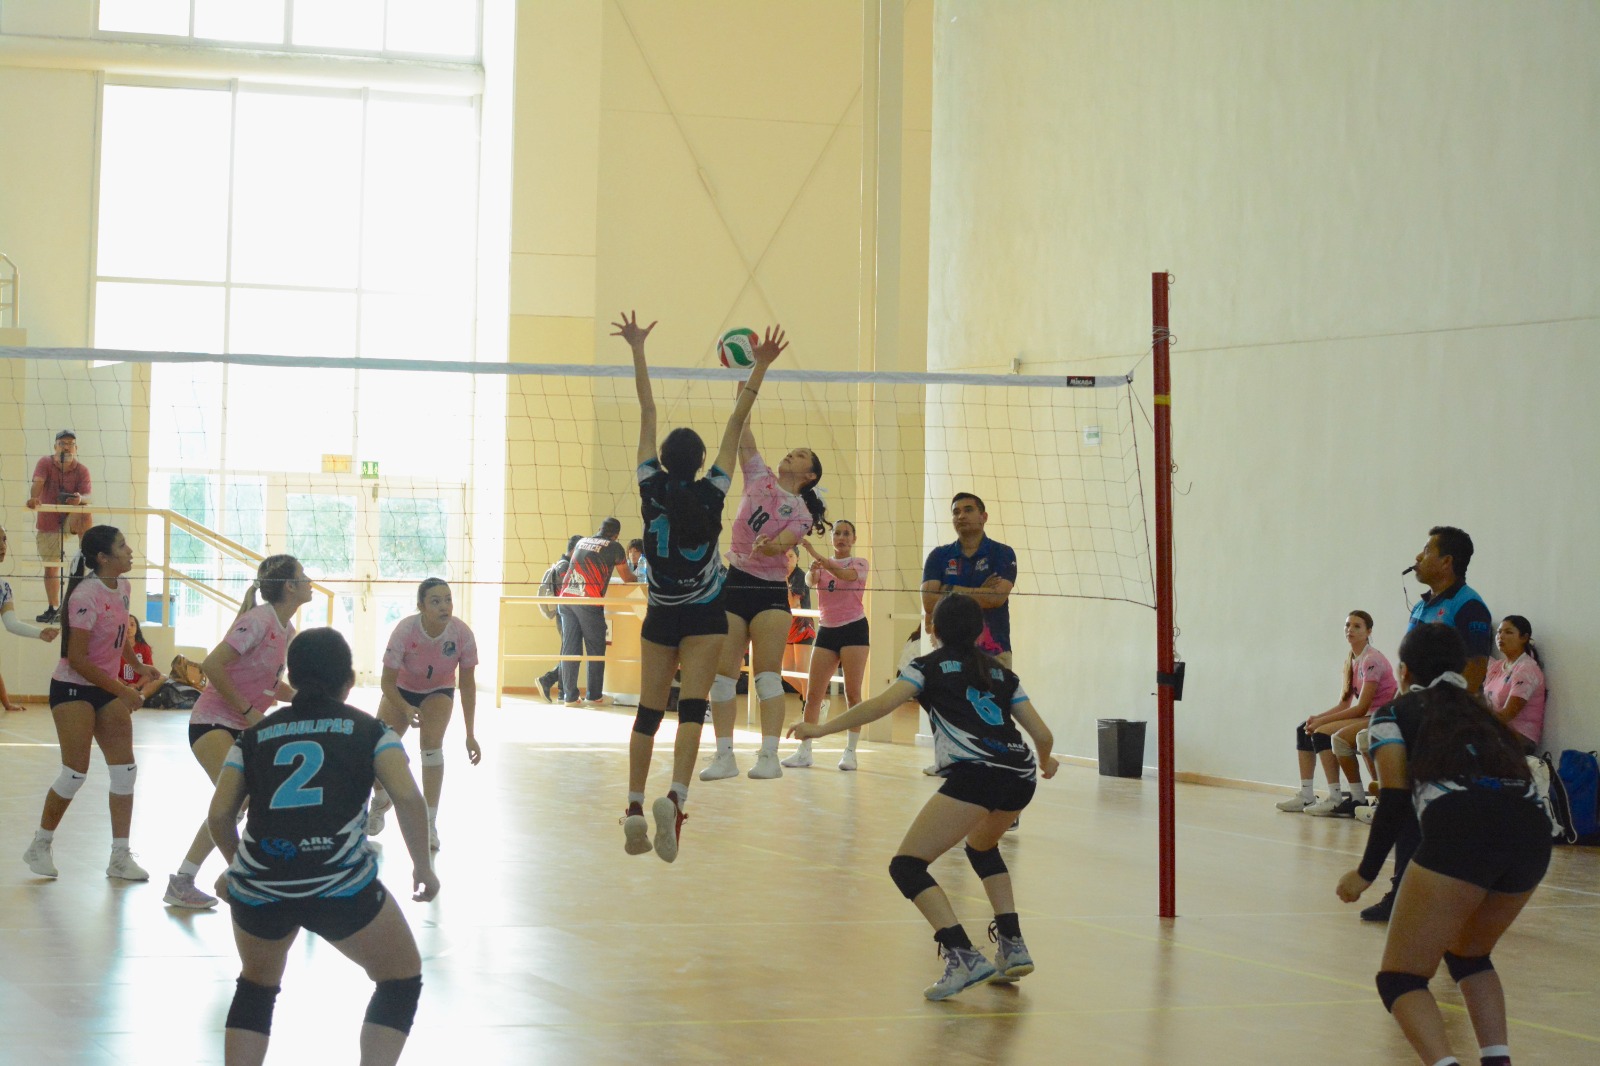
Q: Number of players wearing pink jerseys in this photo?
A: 7